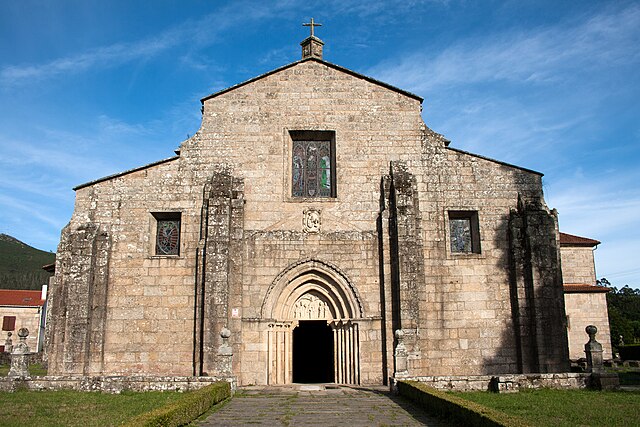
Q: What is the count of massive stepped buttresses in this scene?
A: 4